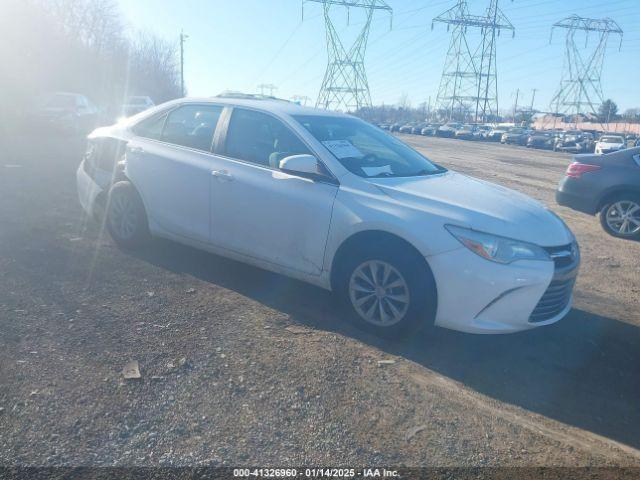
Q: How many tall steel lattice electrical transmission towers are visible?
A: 3